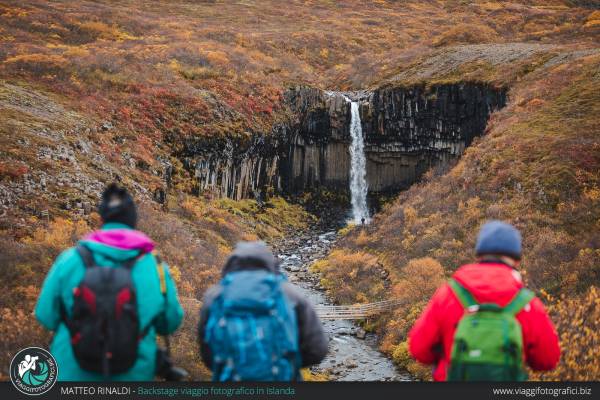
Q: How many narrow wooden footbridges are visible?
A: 1